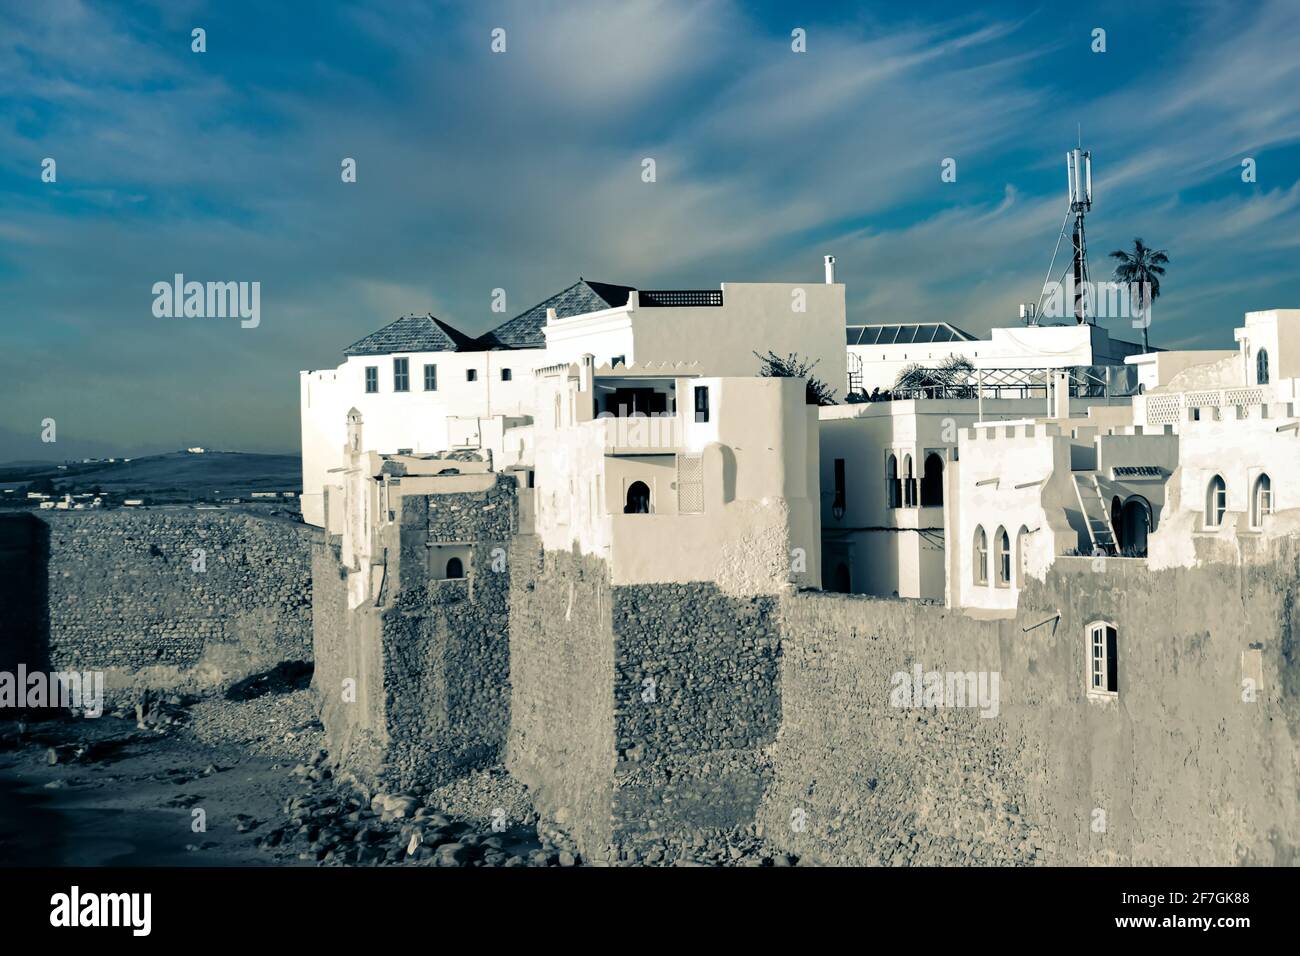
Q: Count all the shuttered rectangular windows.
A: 3